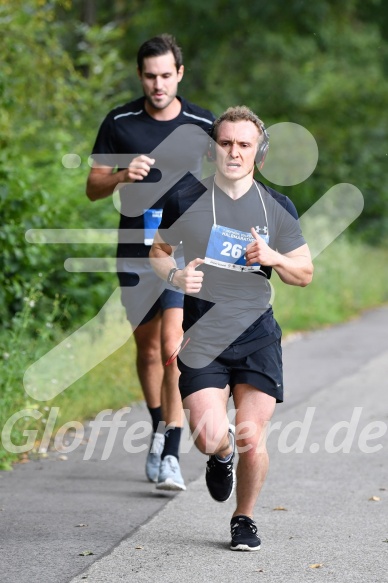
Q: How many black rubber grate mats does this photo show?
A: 0